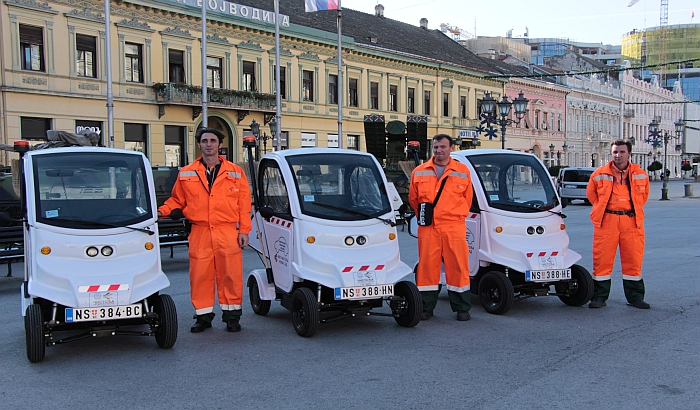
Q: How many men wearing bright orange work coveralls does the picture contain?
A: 3